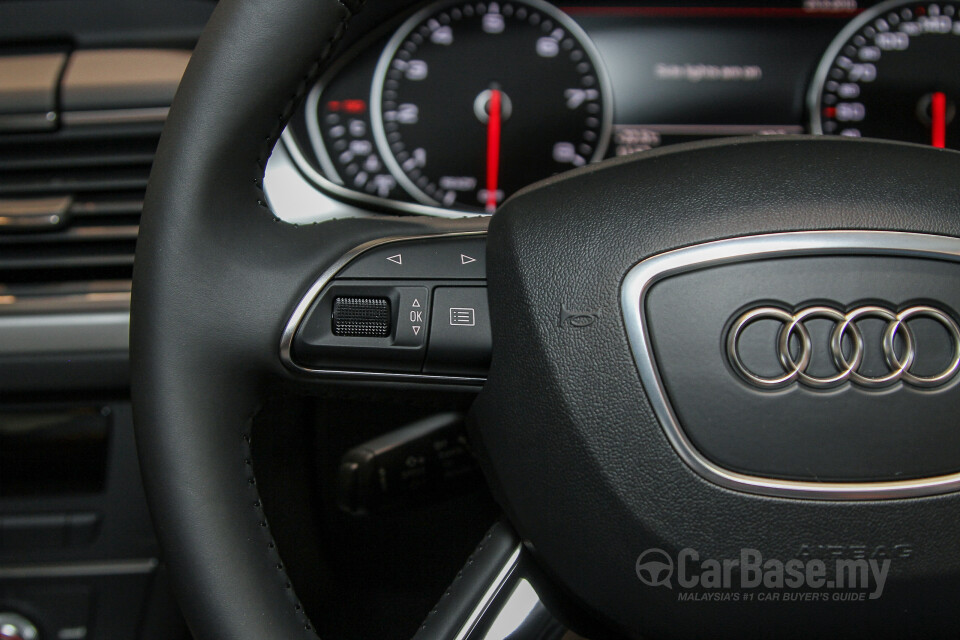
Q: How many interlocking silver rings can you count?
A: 4